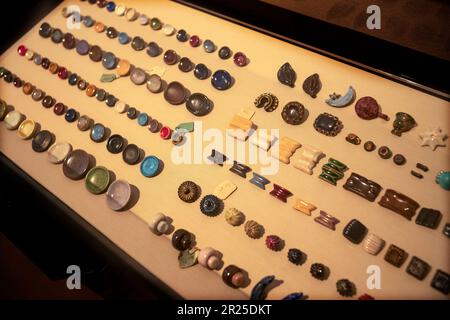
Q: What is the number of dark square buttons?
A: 5